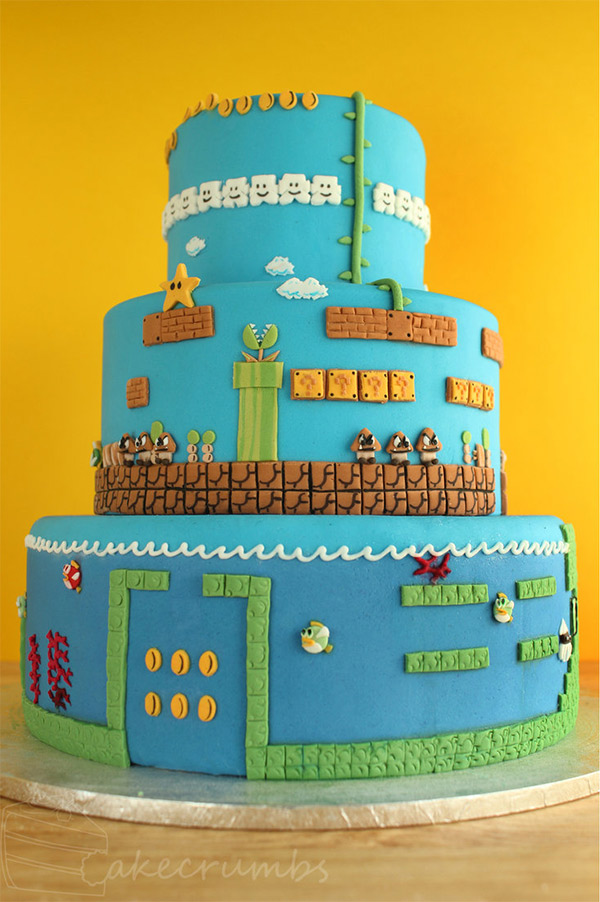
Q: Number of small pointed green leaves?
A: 12